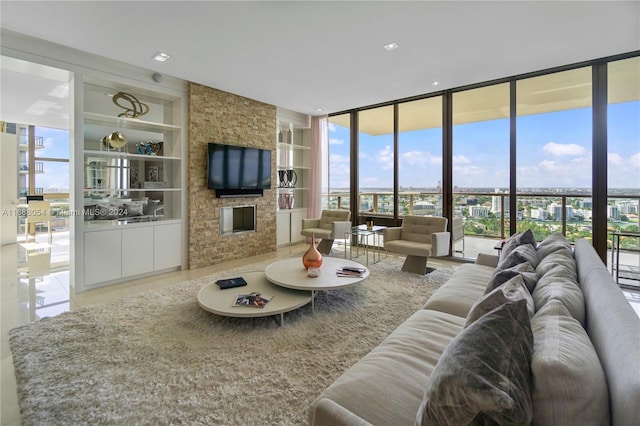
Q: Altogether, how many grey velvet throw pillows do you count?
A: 5